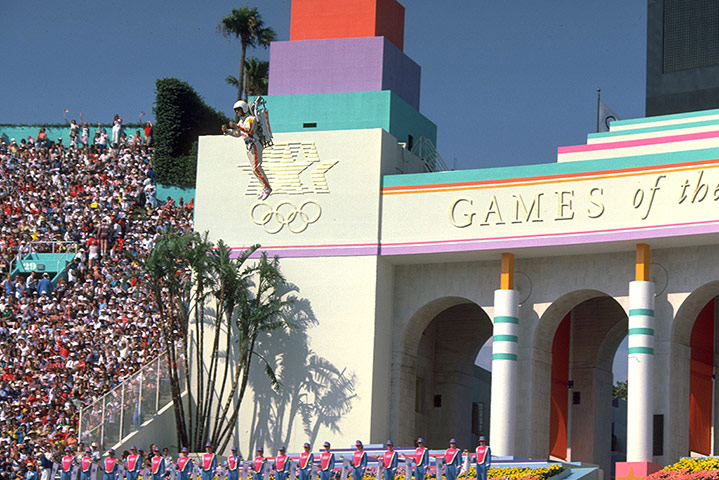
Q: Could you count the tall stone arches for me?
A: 3